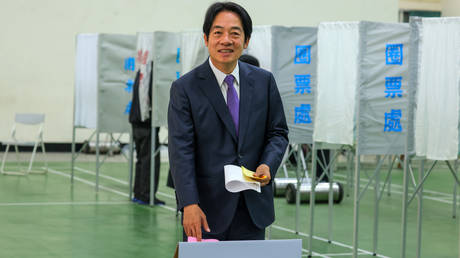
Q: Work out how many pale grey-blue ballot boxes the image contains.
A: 1